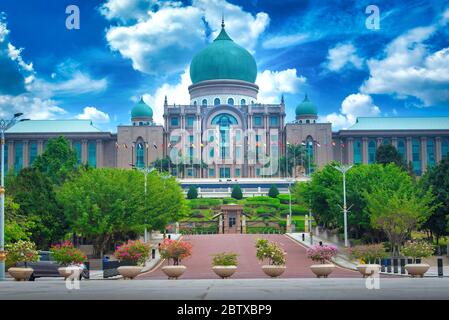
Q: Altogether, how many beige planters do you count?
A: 9